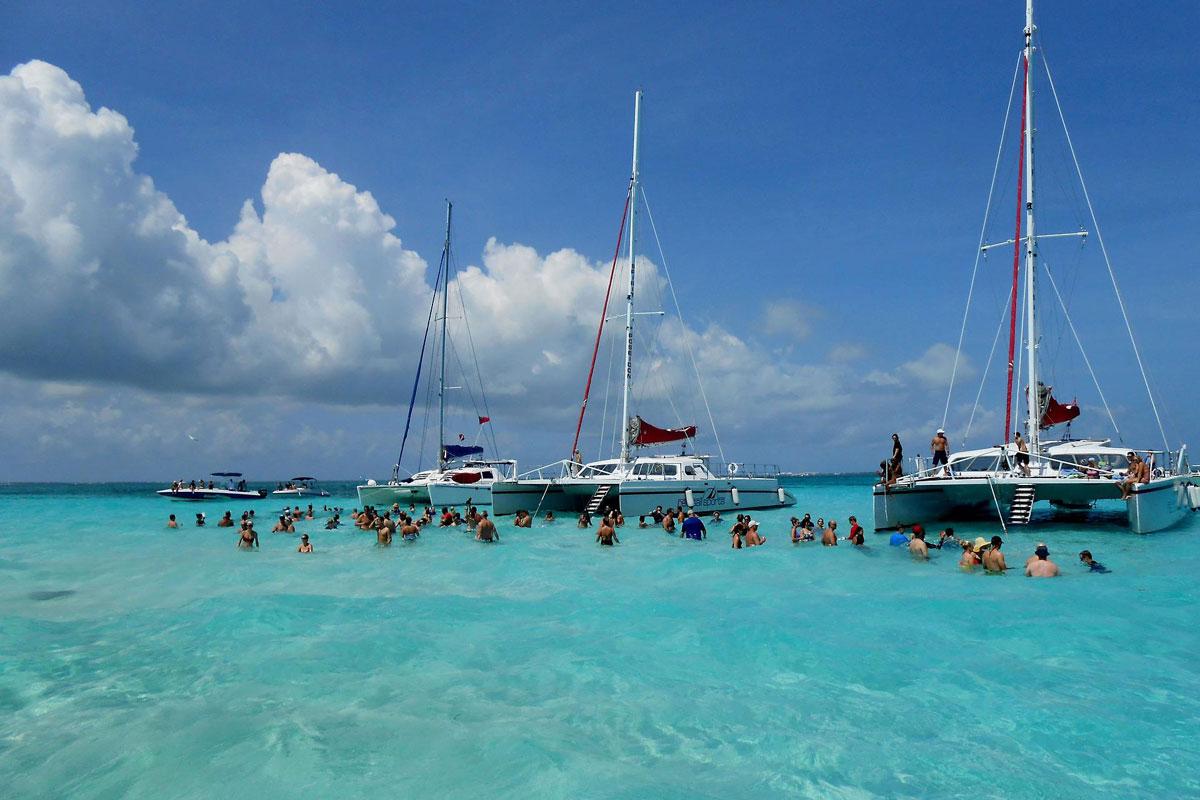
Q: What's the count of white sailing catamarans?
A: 3